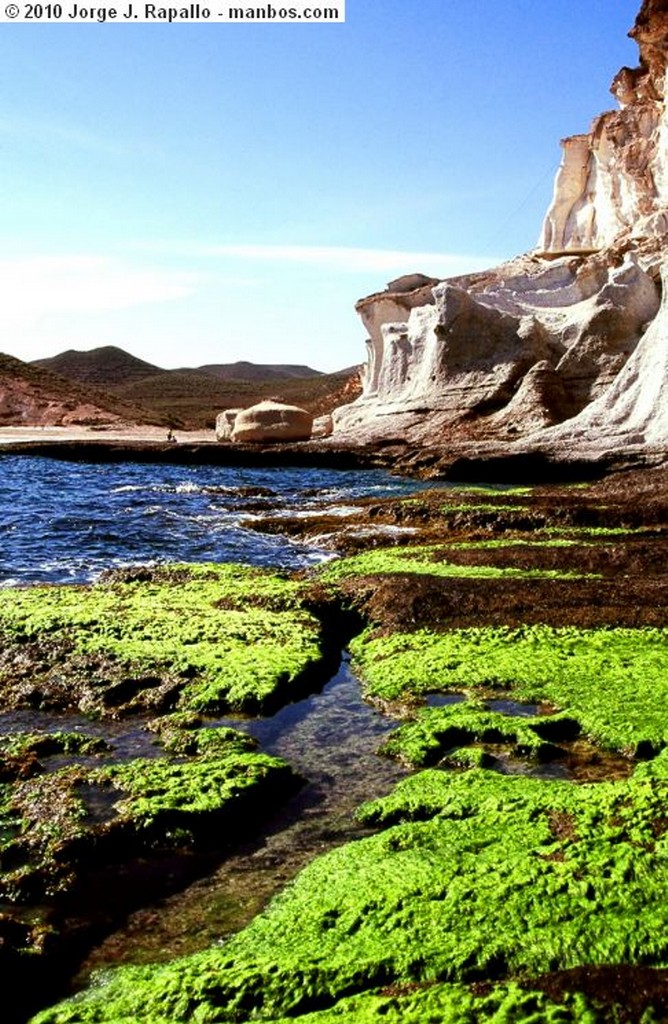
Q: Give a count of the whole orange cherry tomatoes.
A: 0